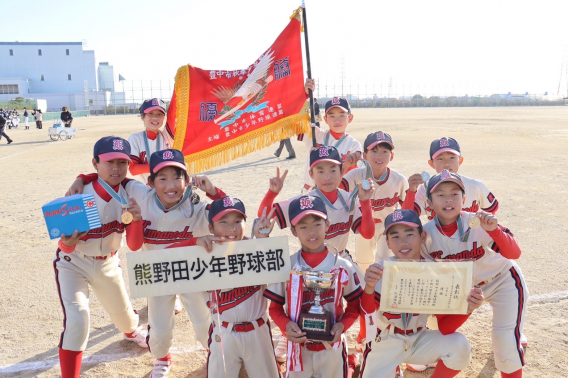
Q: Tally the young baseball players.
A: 11